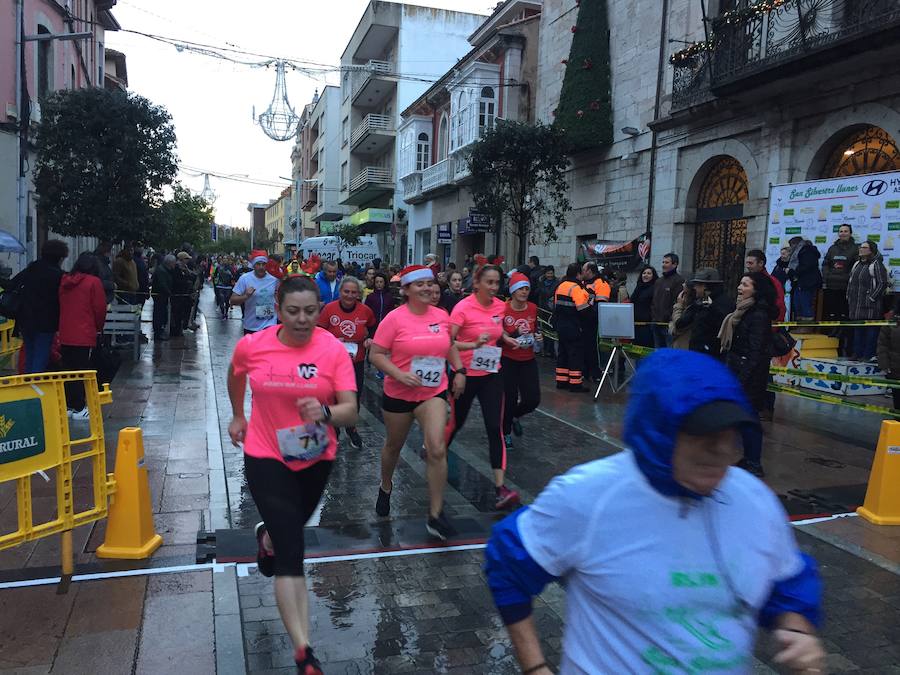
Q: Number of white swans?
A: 0